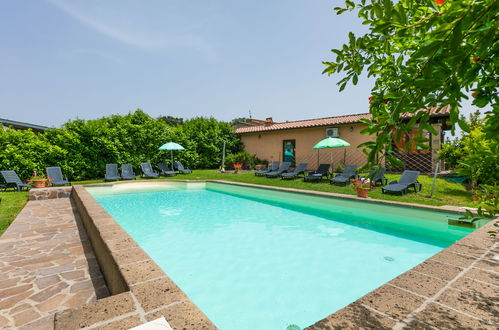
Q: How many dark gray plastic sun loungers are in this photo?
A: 14